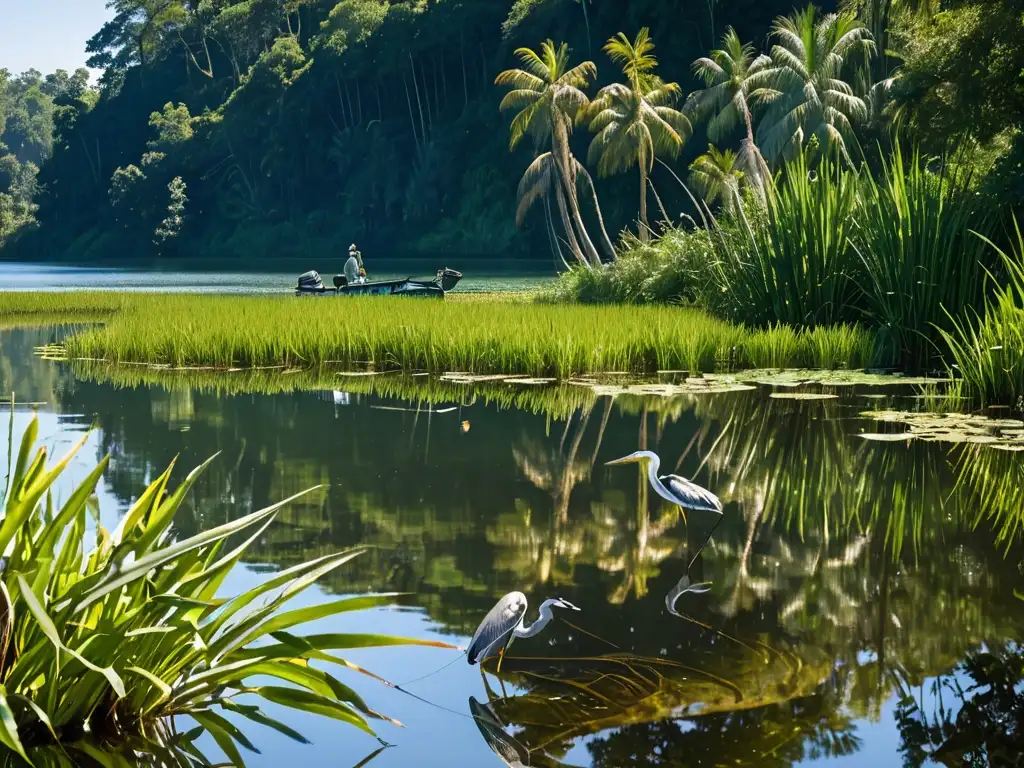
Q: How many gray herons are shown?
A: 2